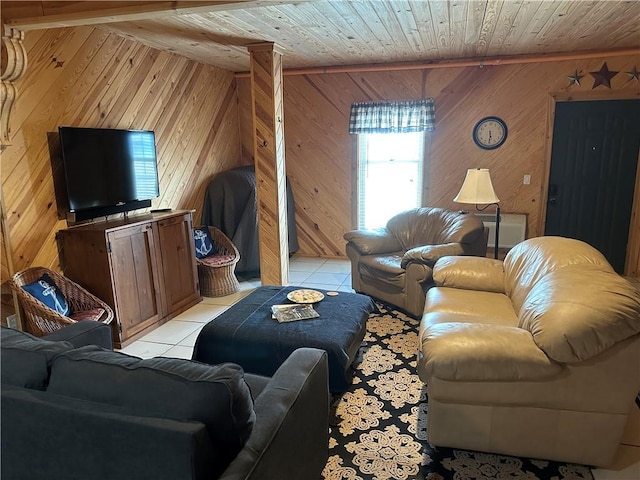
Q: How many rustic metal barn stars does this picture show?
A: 3